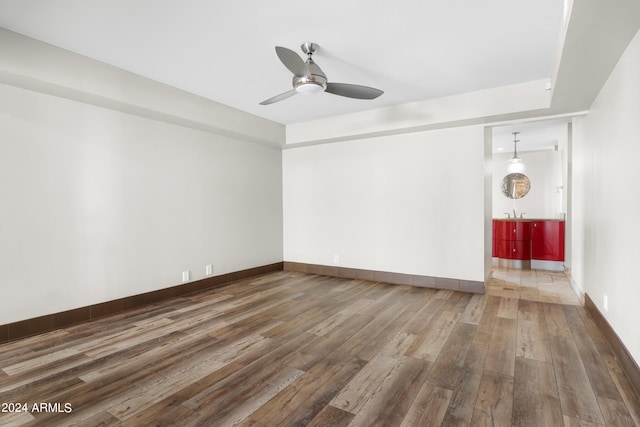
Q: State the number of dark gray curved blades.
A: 3